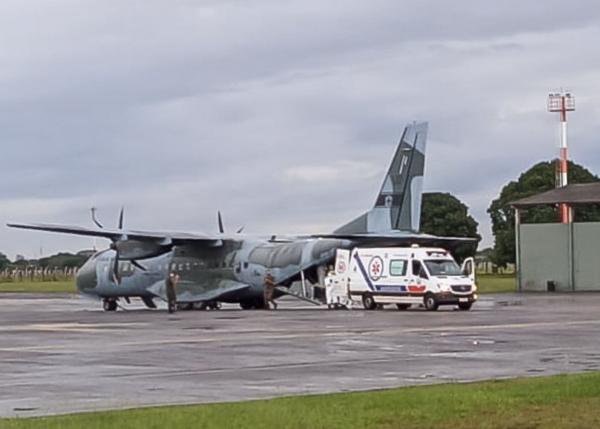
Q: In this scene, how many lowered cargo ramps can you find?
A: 1